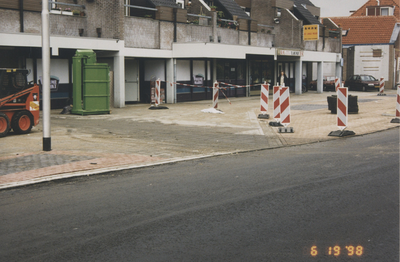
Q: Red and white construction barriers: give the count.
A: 9